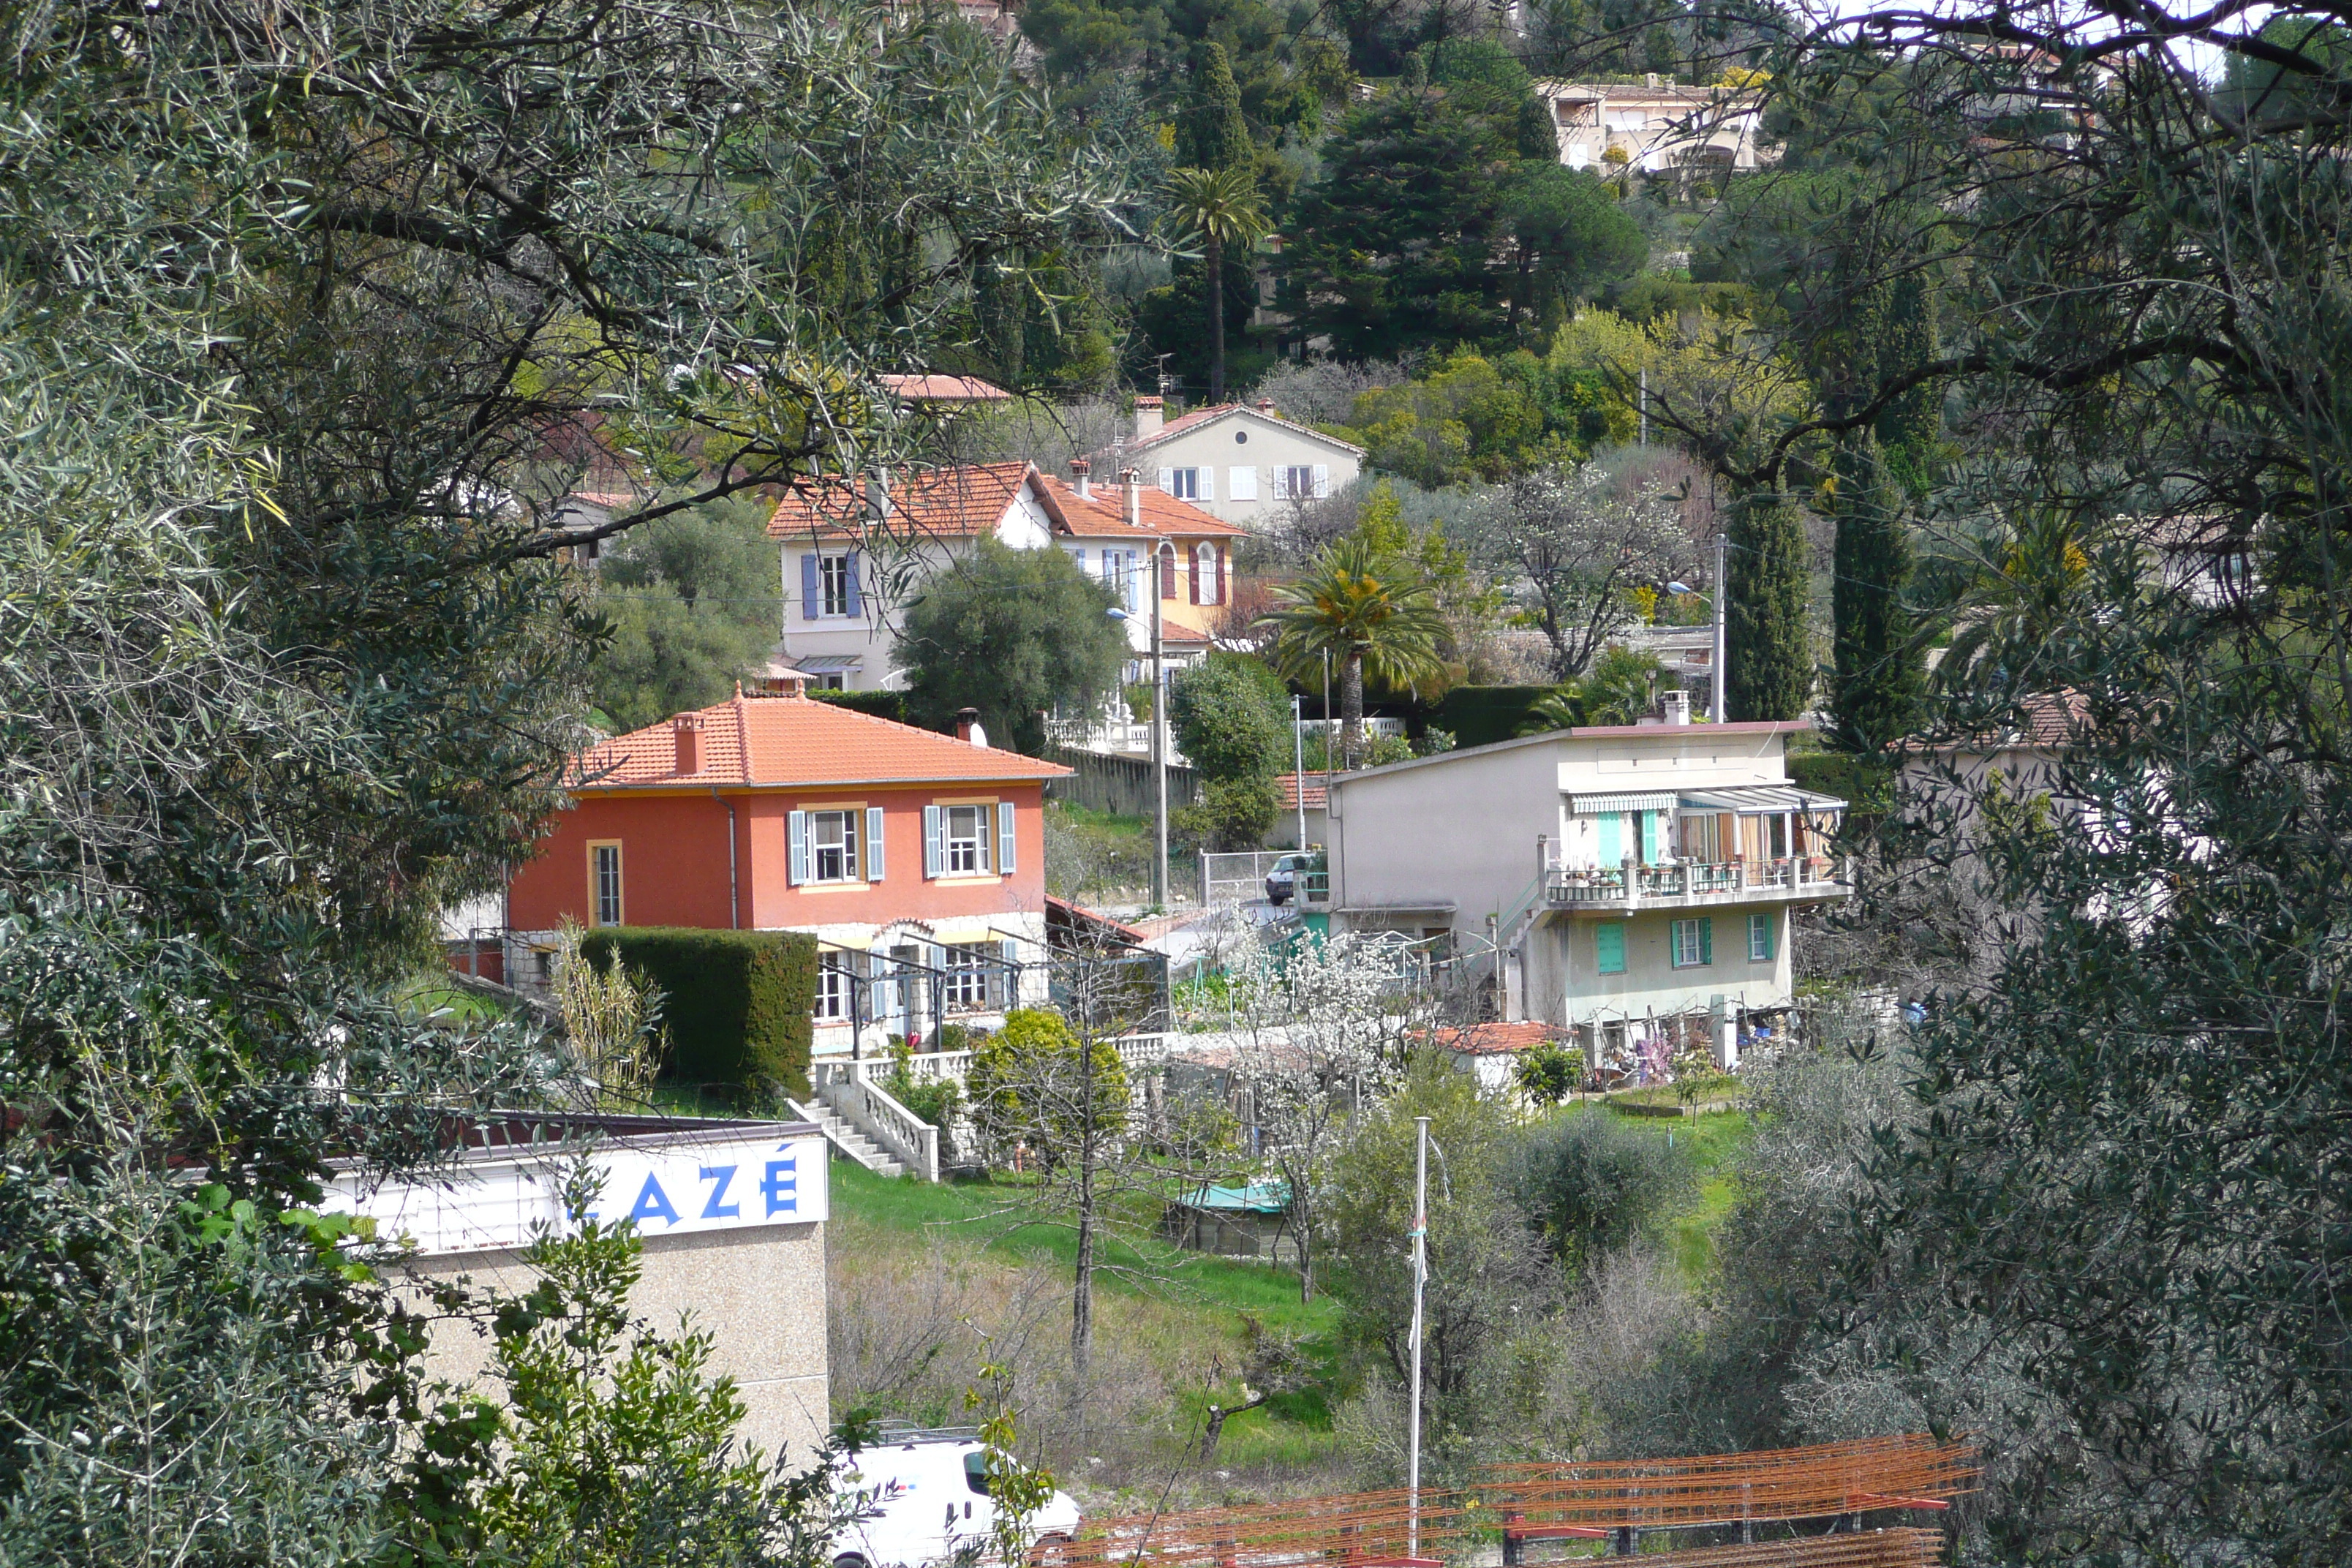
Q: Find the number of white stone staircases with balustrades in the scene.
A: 1